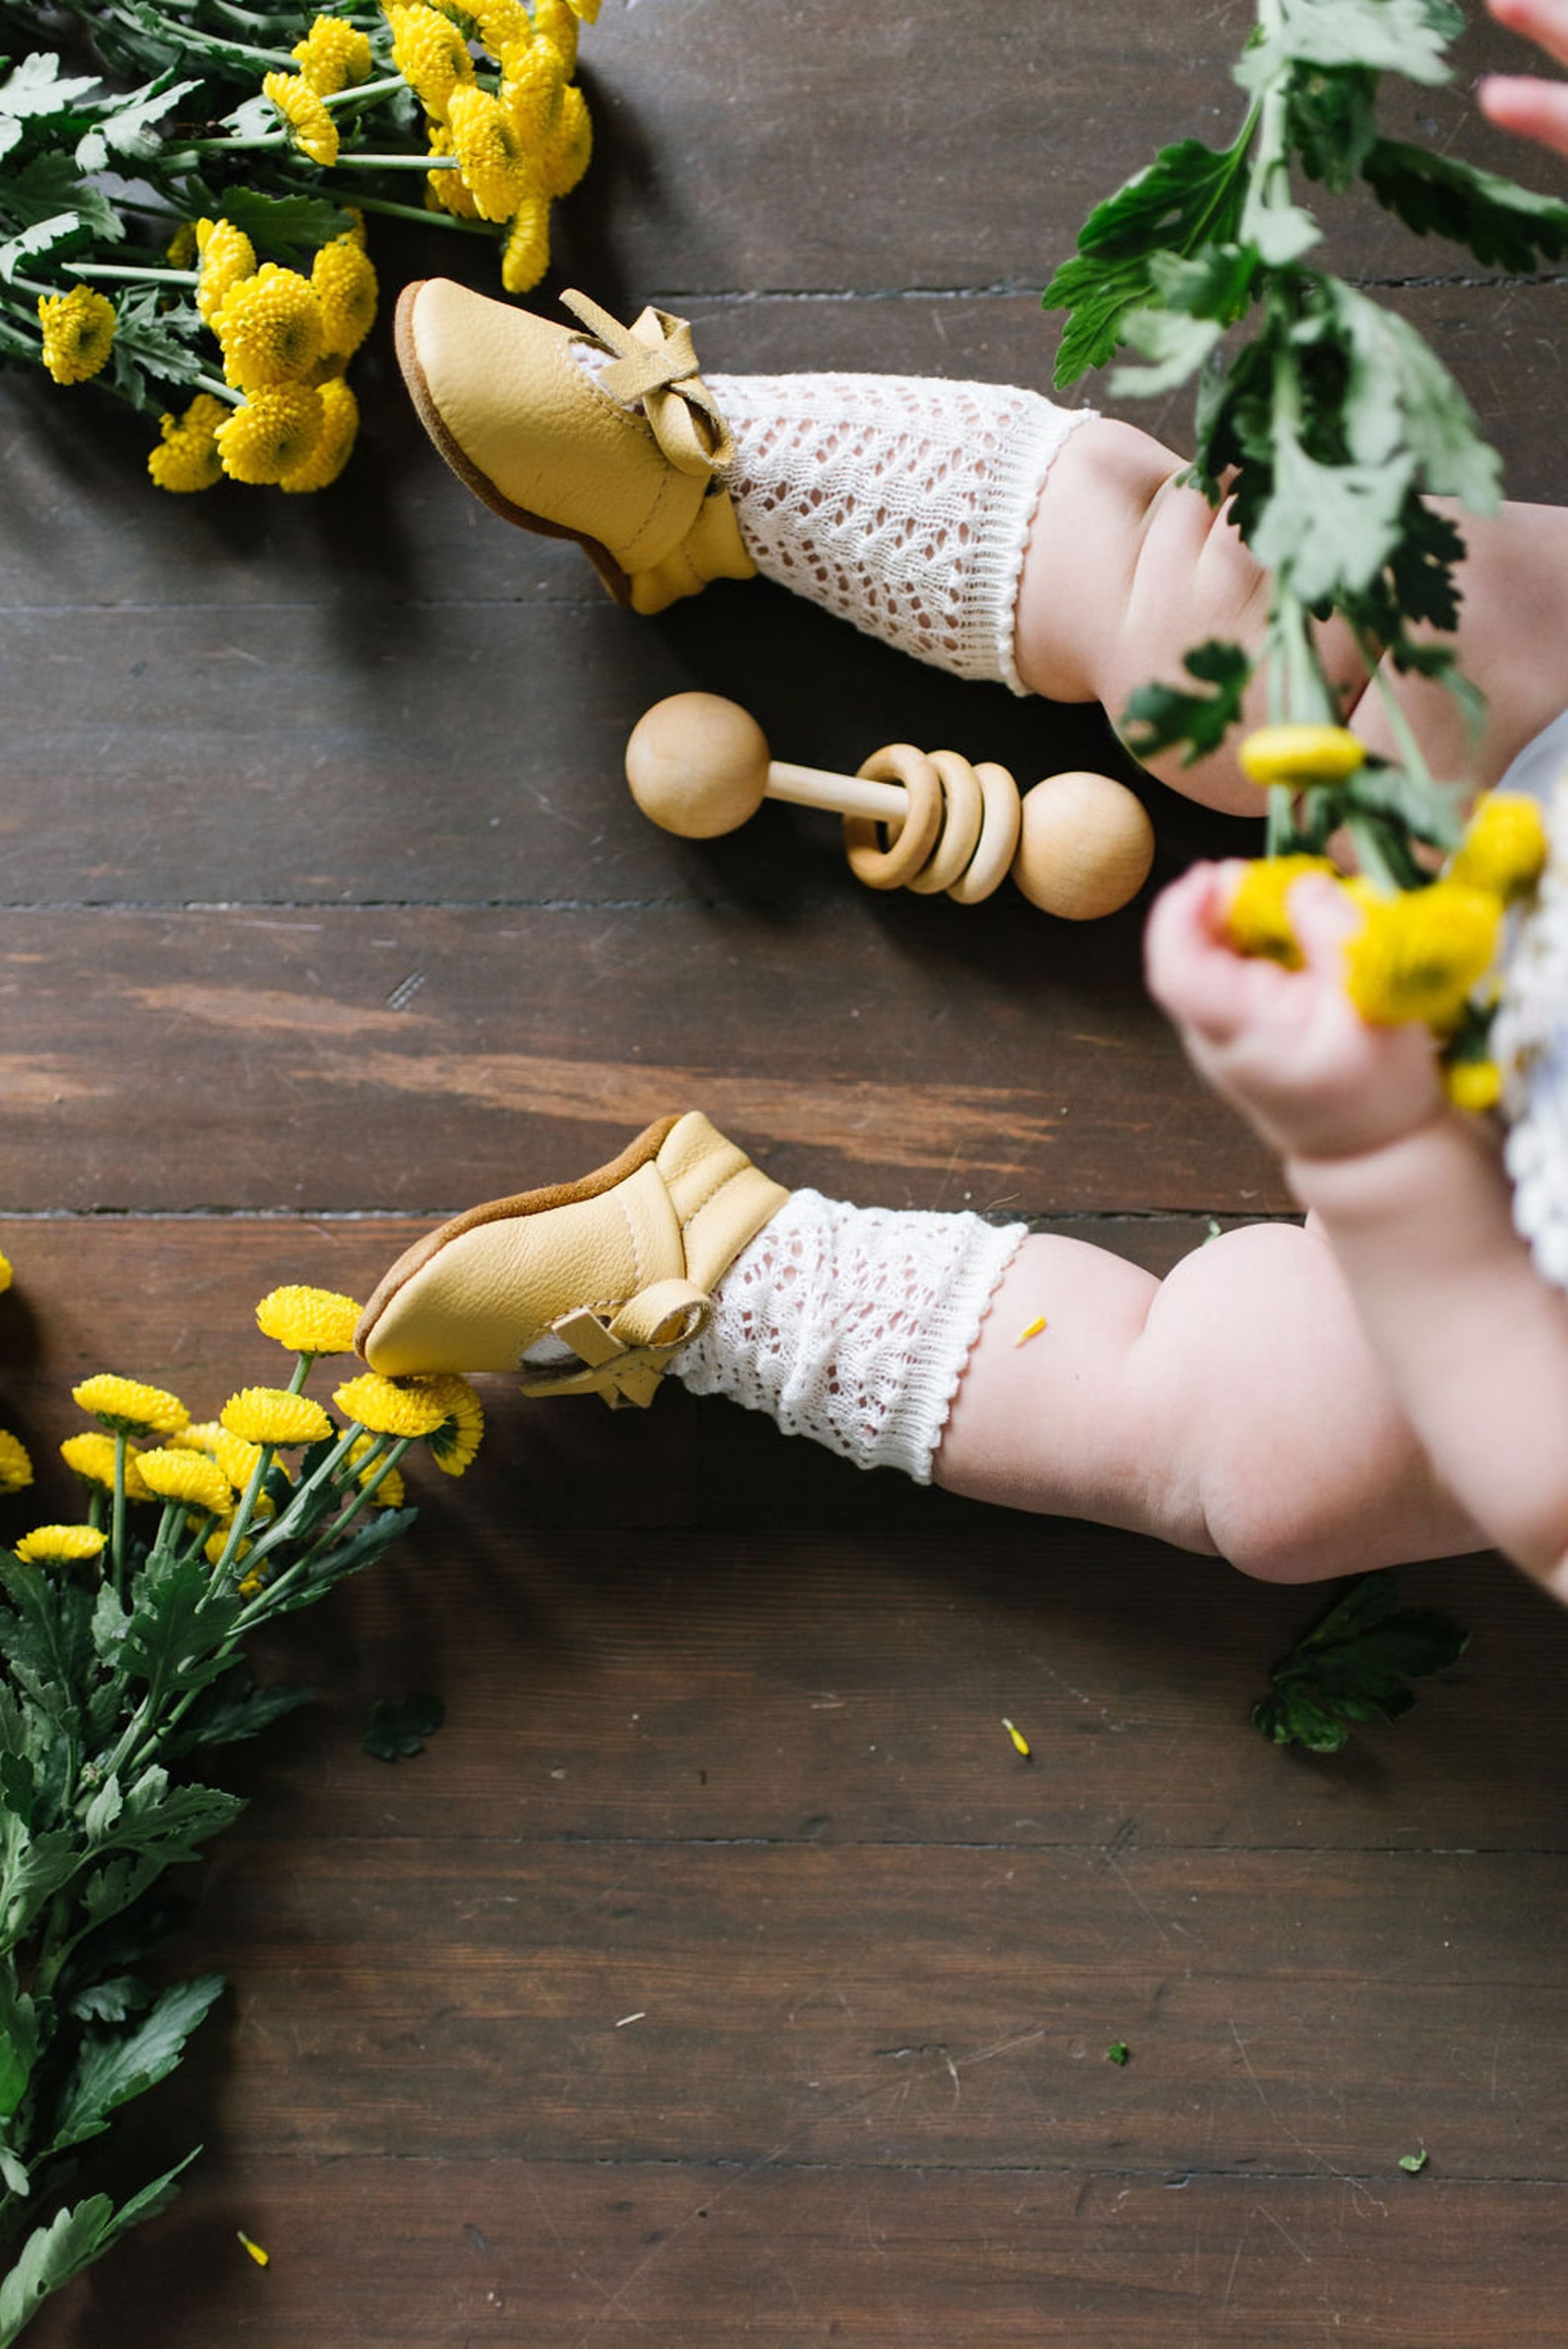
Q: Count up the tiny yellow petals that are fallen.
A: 3